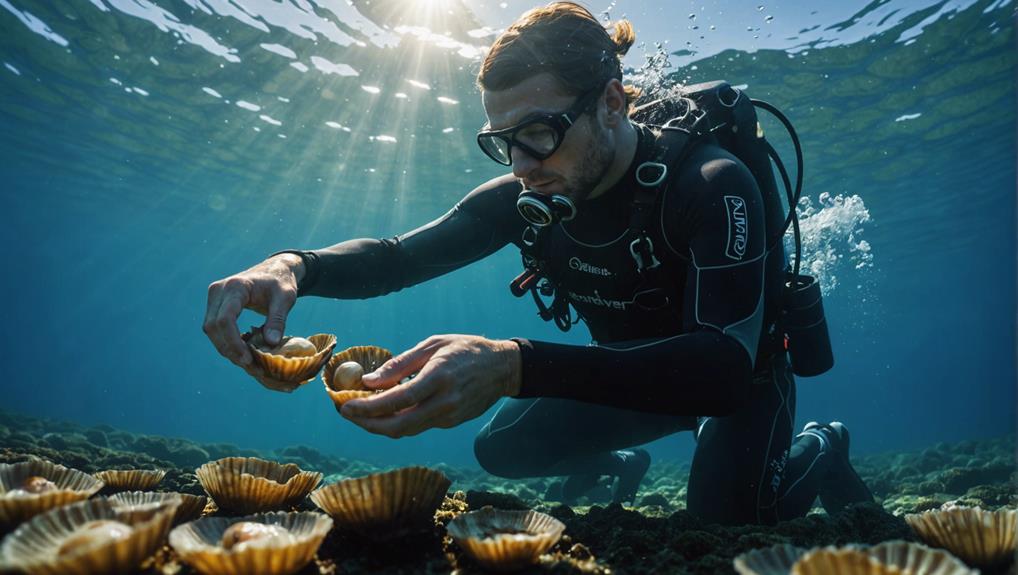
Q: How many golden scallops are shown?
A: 13